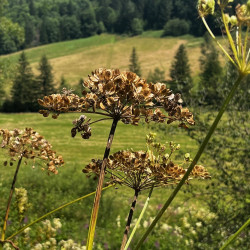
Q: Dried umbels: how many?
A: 3